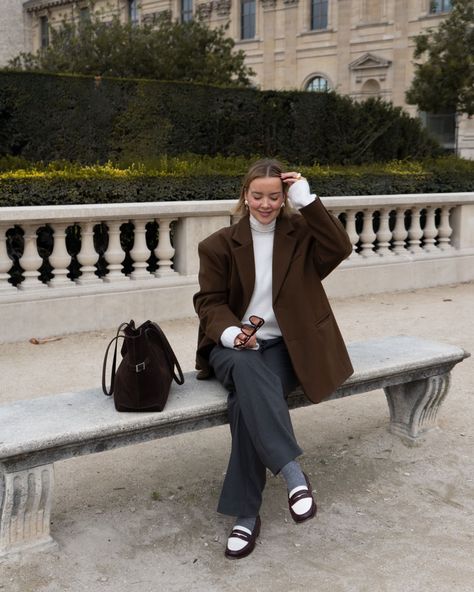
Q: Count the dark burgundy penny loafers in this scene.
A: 2